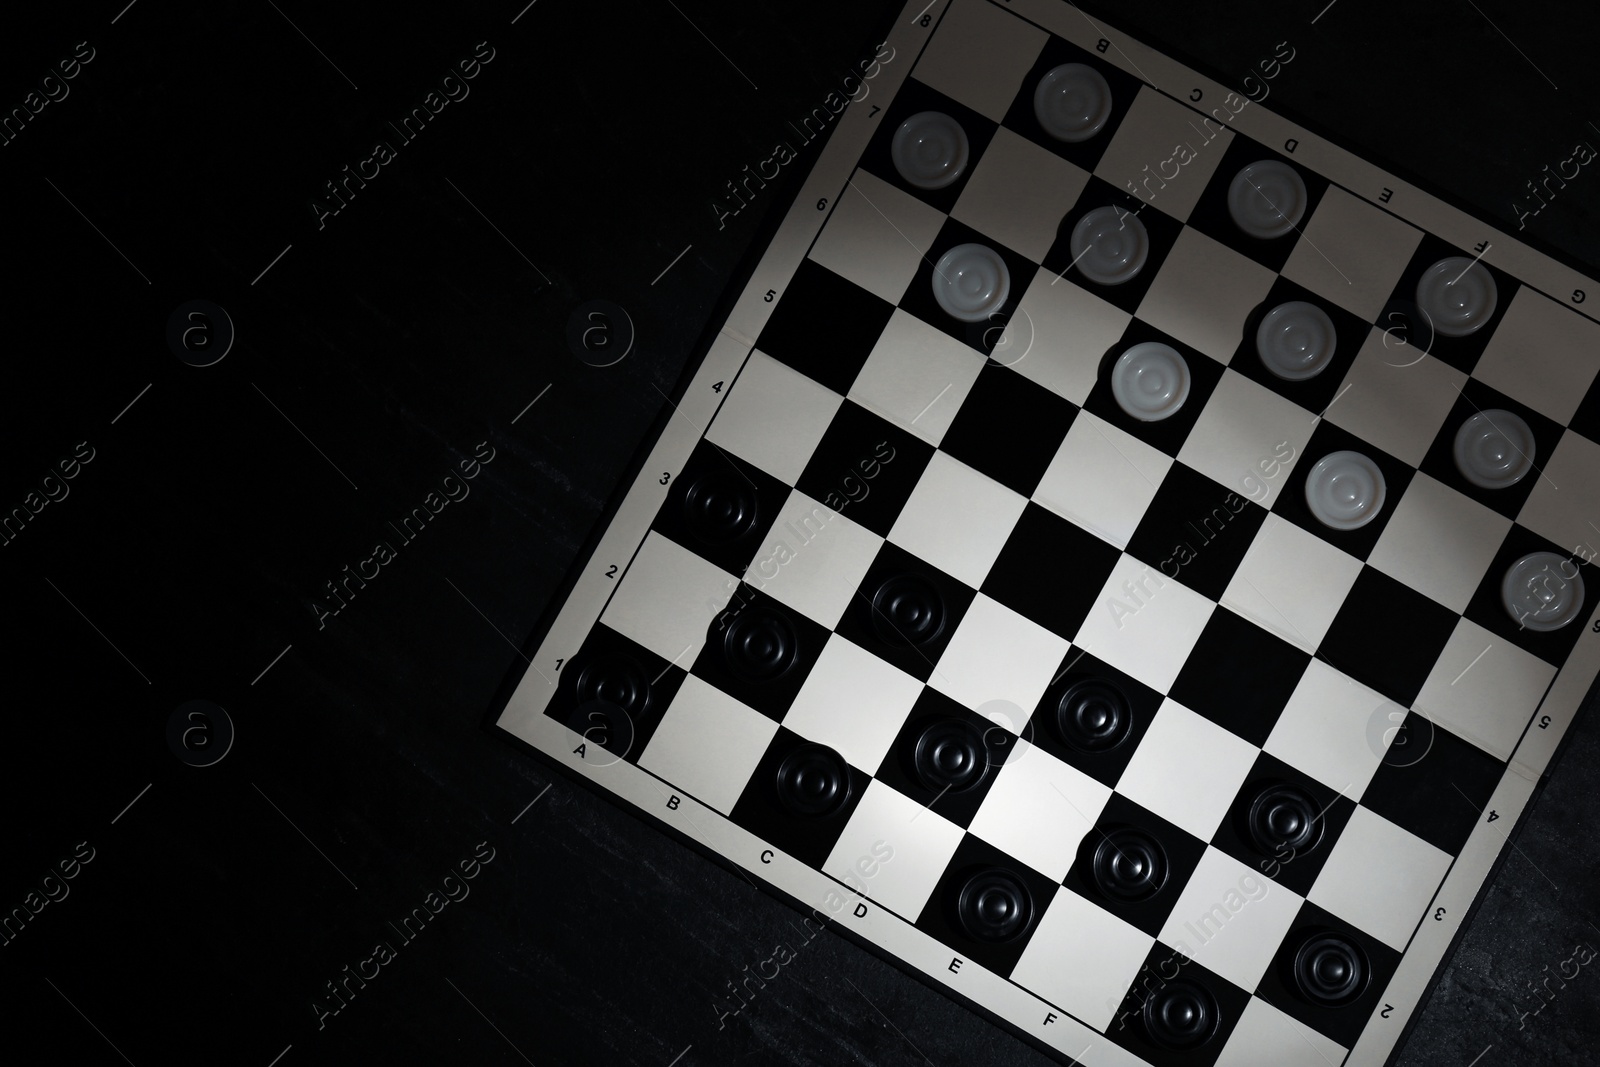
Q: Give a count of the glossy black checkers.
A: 12